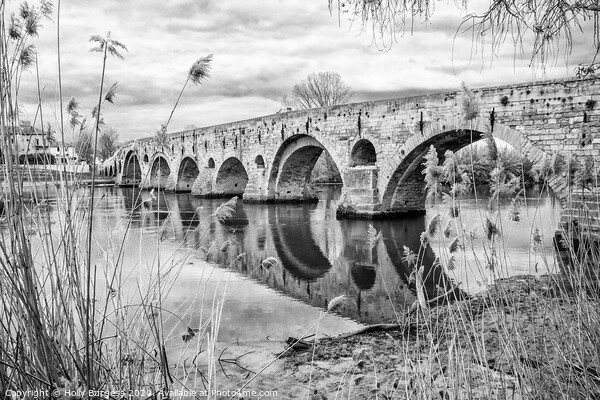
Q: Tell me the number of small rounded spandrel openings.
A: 4